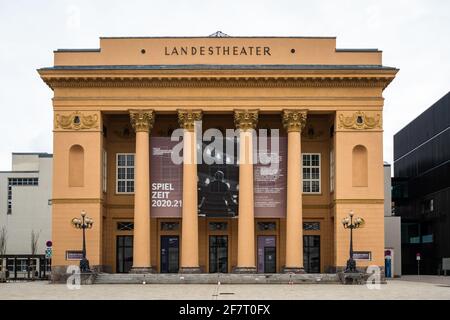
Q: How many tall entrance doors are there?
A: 5